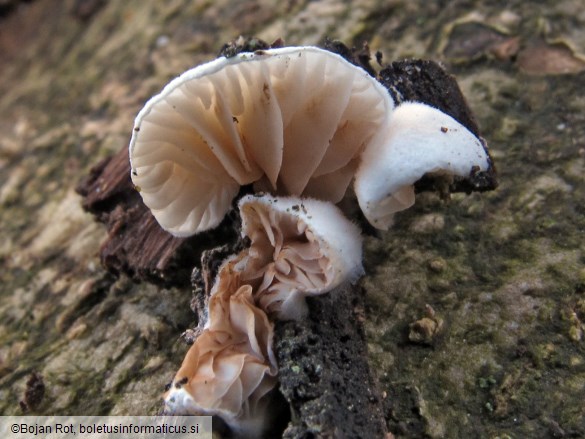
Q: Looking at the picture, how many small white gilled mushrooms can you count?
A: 4